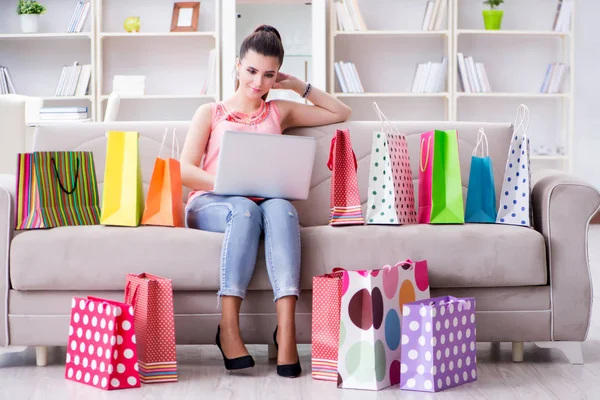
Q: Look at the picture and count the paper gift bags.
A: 13